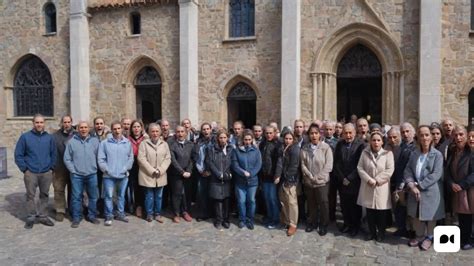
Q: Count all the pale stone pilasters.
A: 4